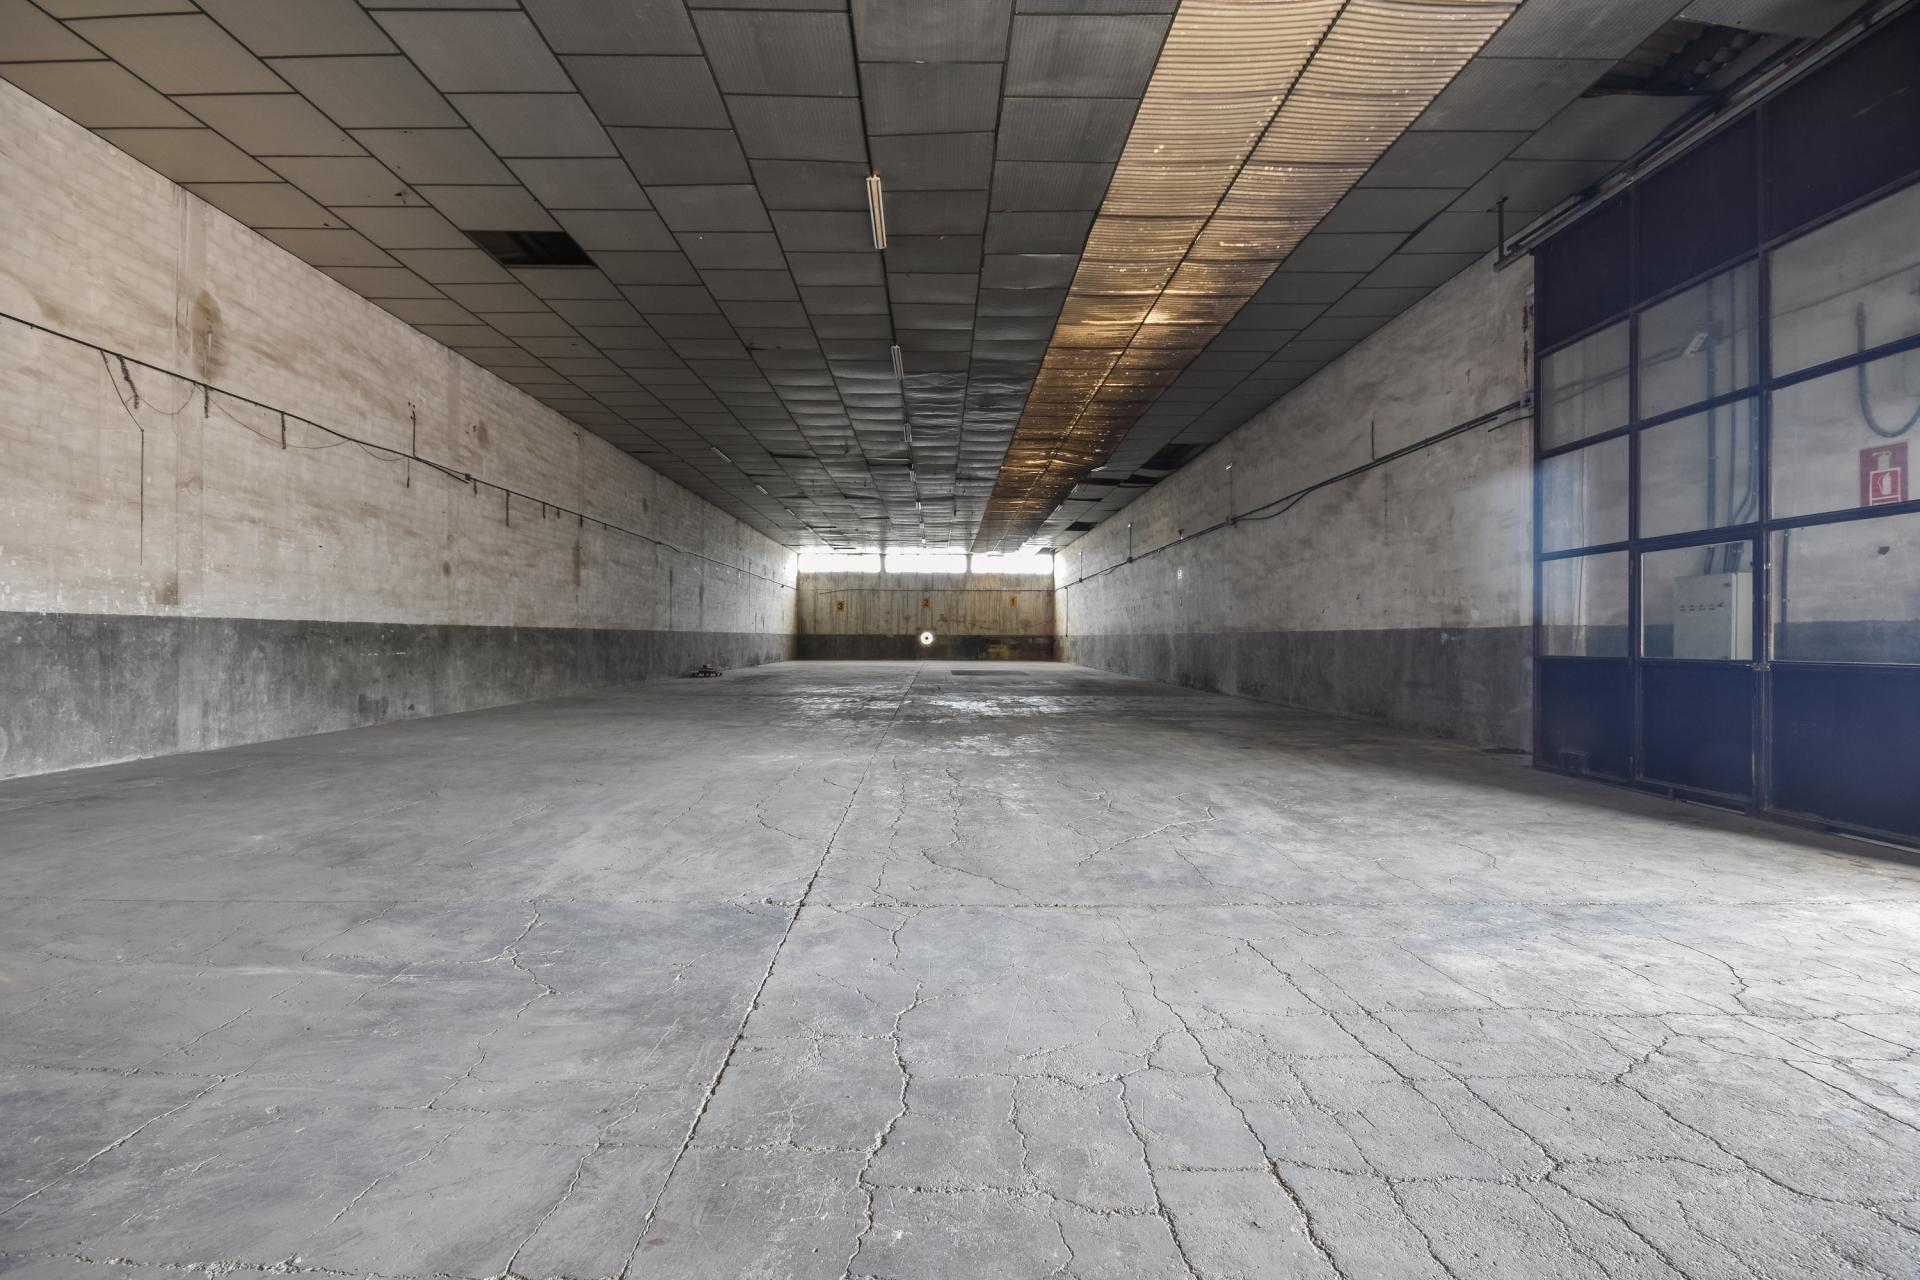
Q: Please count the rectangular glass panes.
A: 9